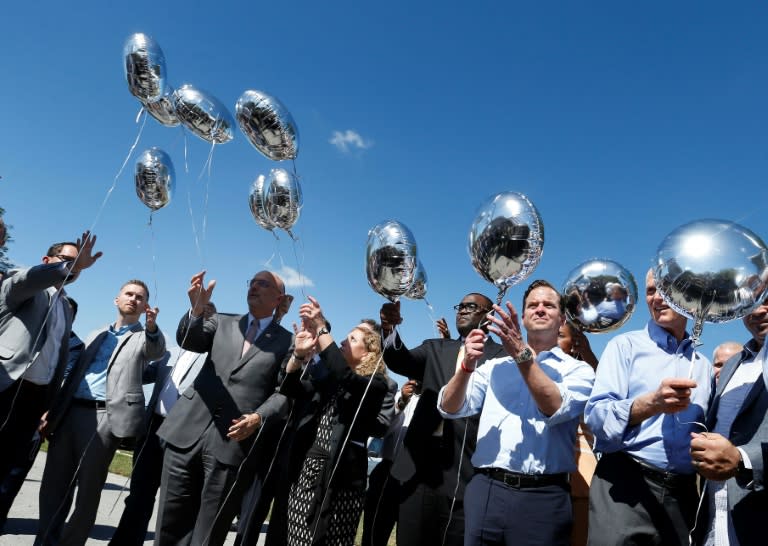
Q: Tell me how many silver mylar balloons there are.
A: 12